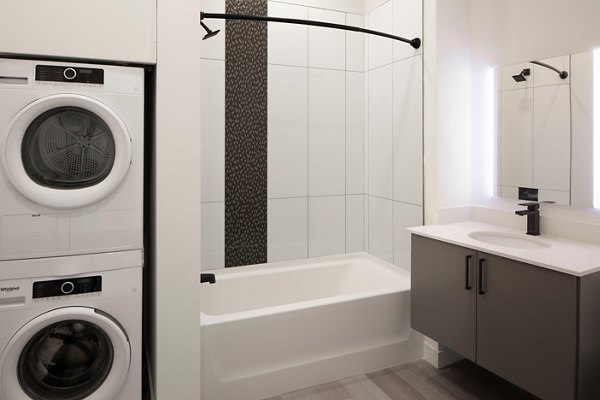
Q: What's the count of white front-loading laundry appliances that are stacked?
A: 2